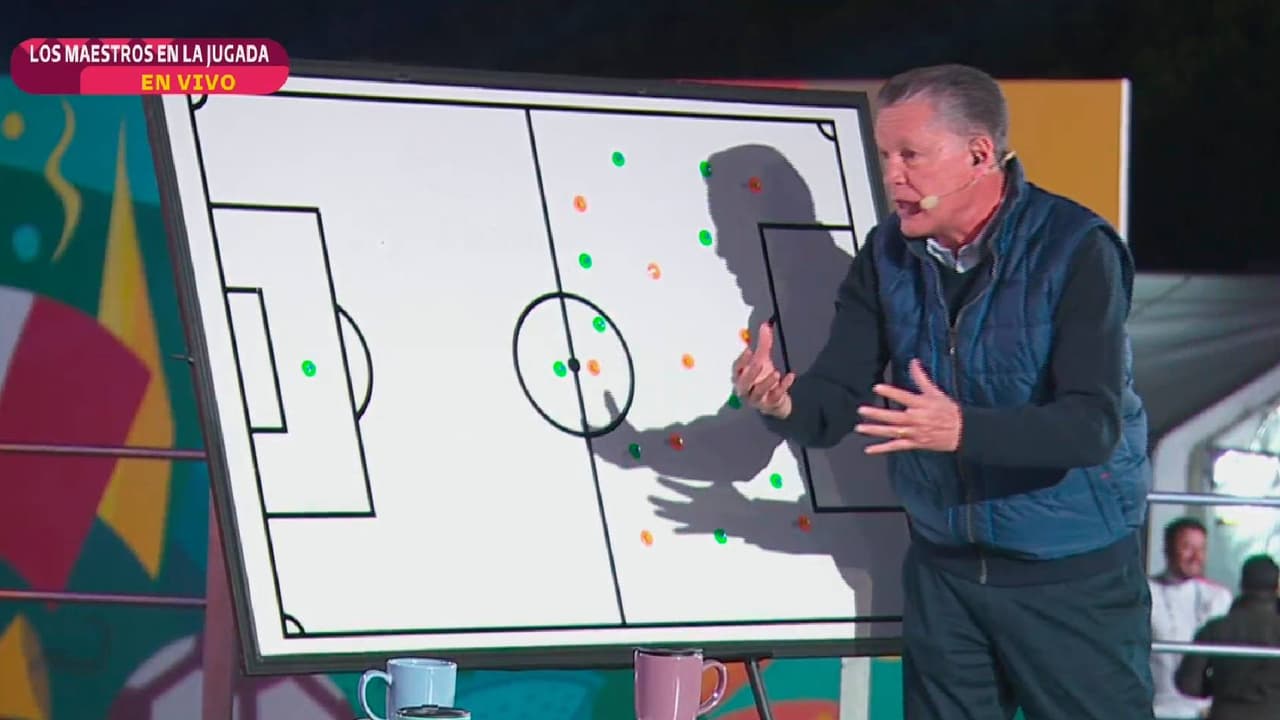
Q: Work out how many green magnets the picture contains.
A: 11